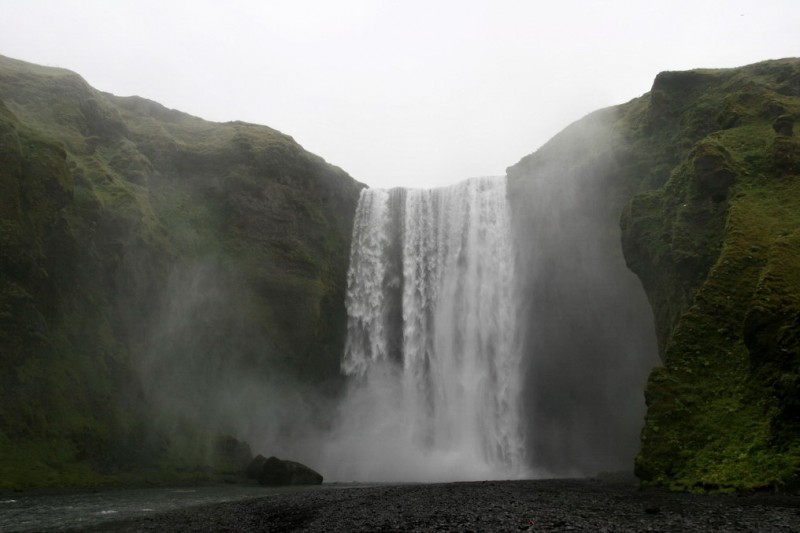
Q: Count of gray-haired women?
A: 0